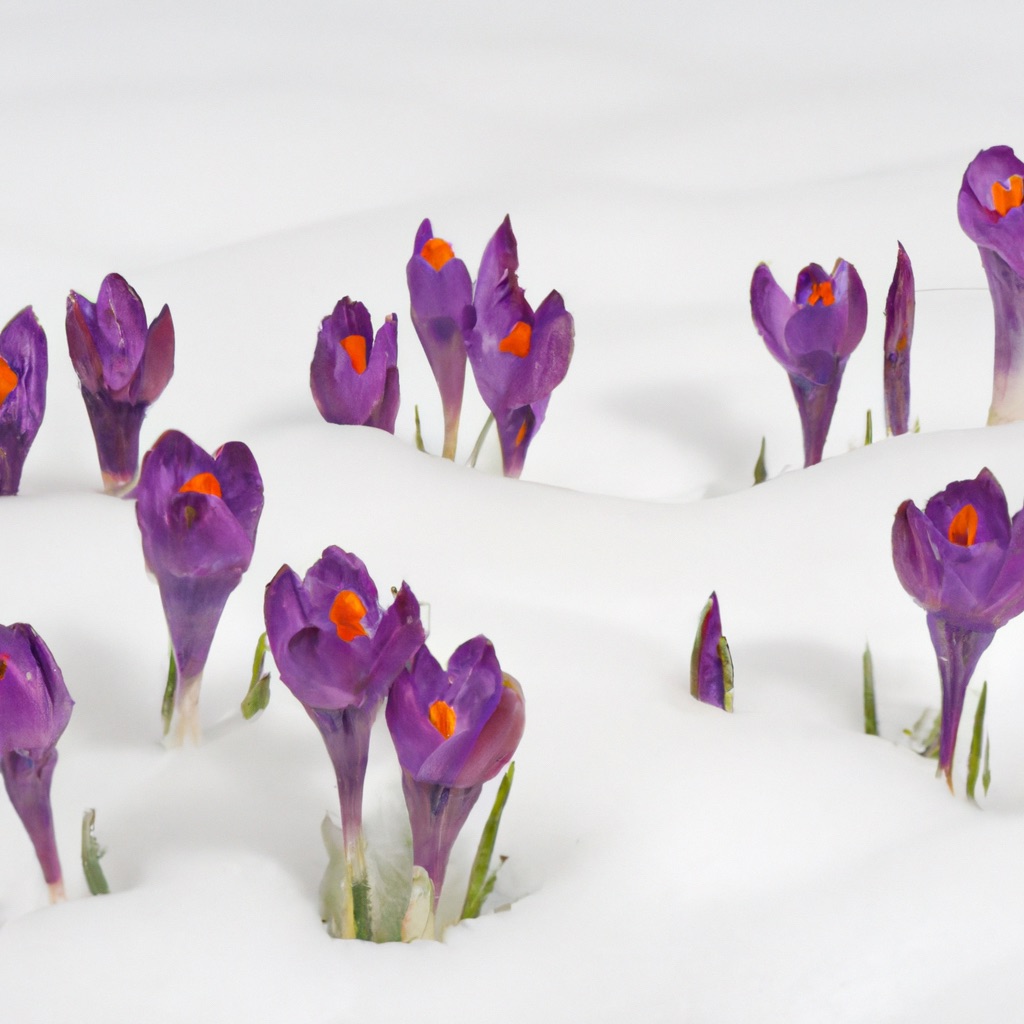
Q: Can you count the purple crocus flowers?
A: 14